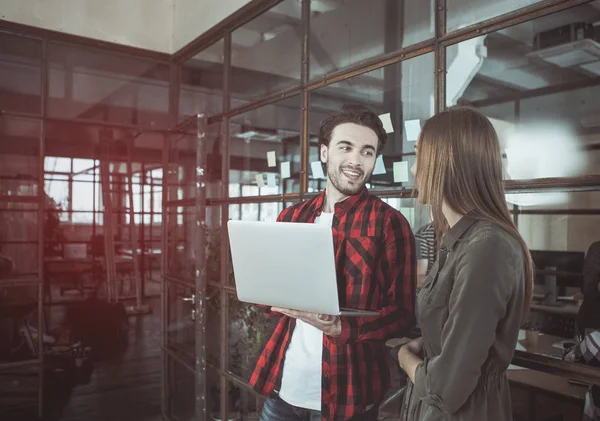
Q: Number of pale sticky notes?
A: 9